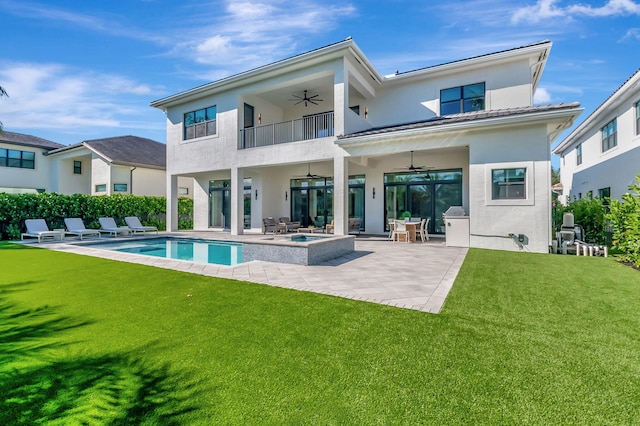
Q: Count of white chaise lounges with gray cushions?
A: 4